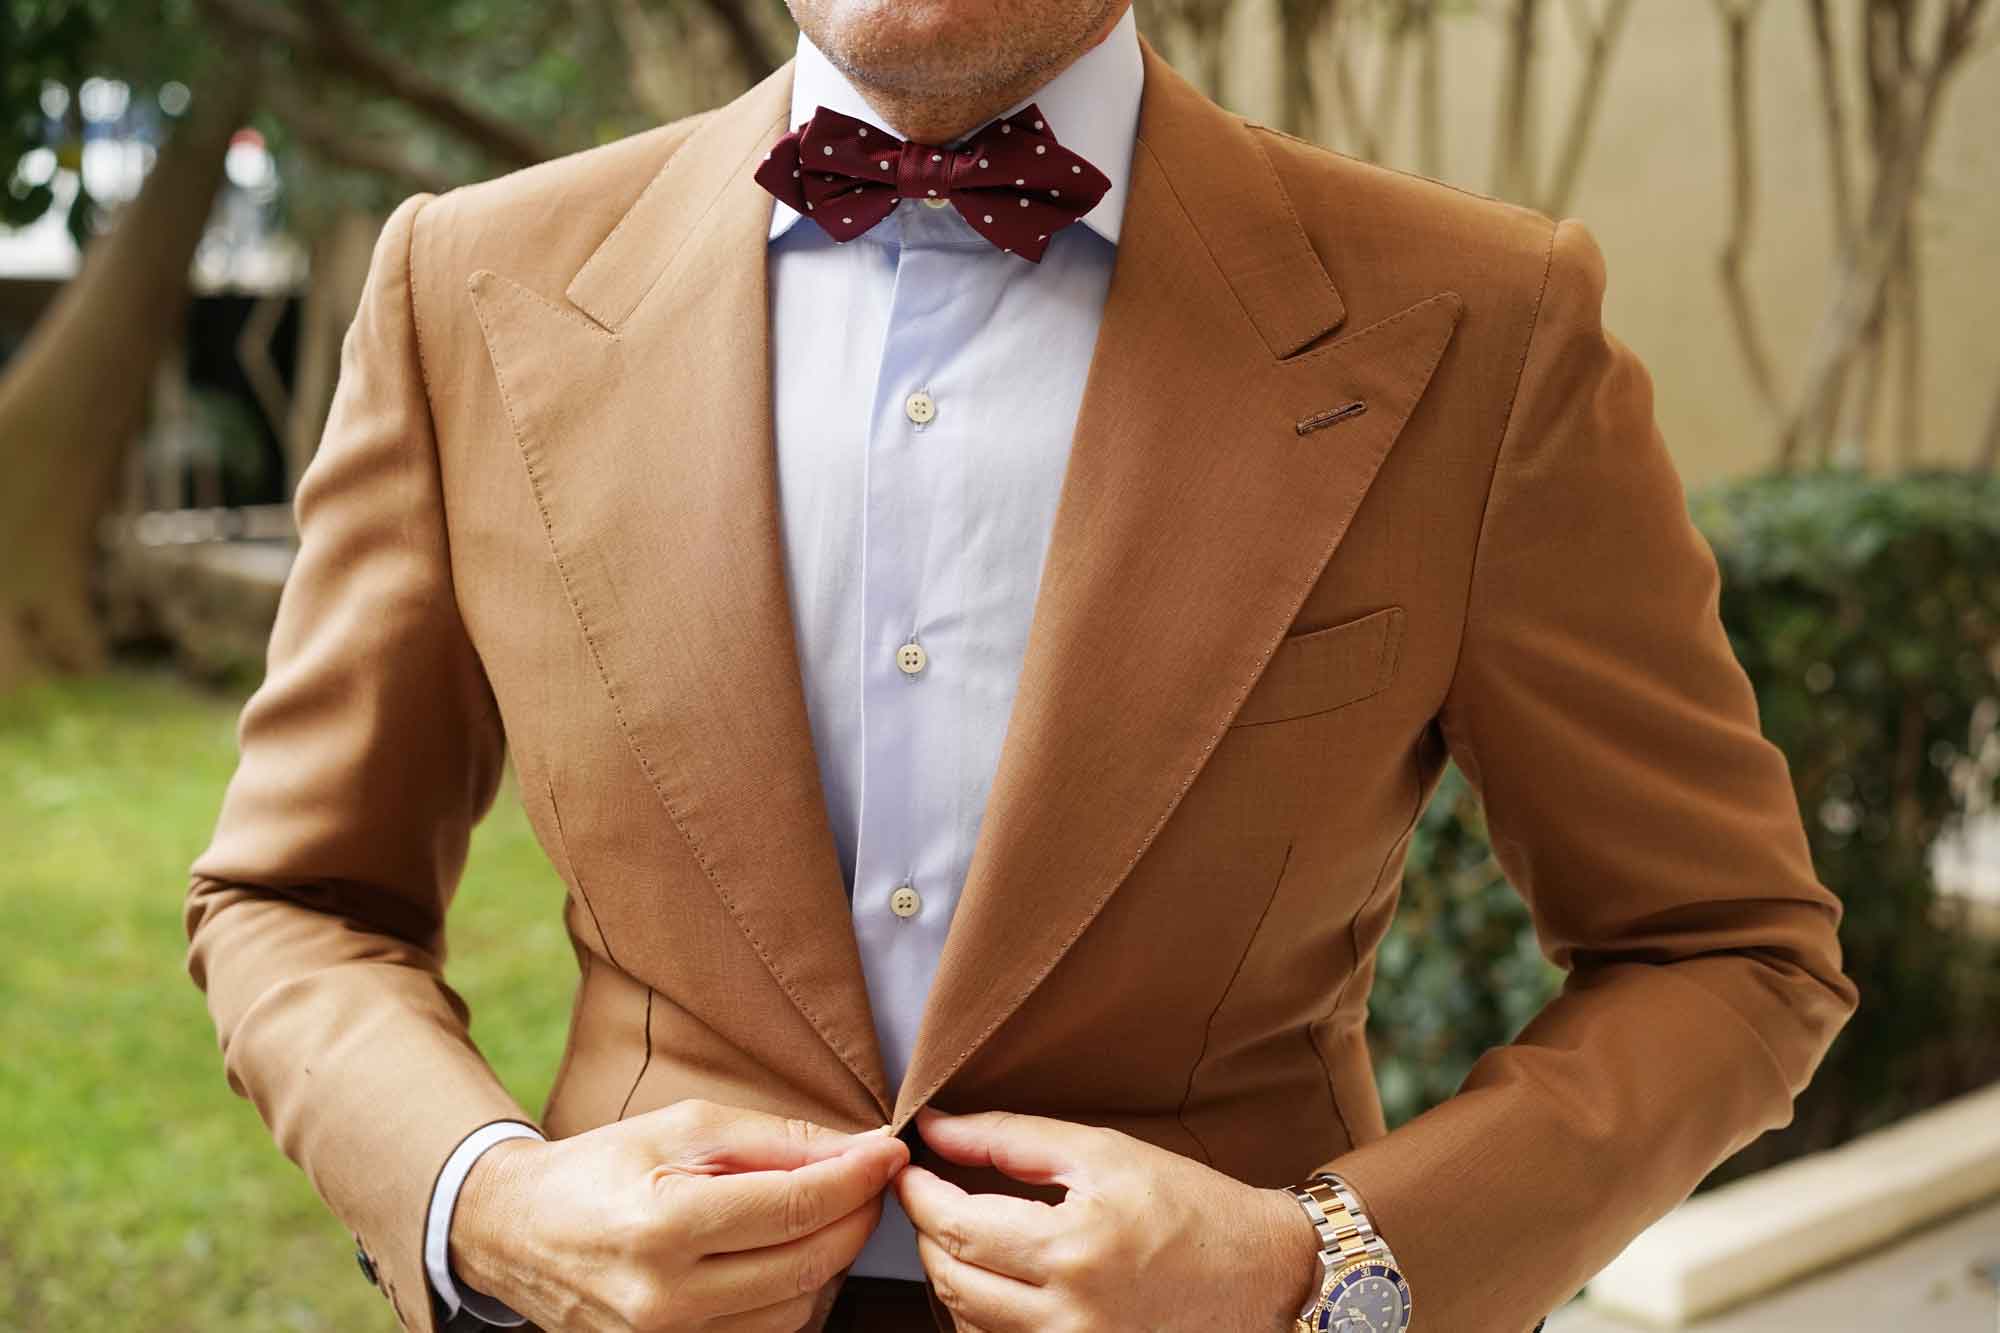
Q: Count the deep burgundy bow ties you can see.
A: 1